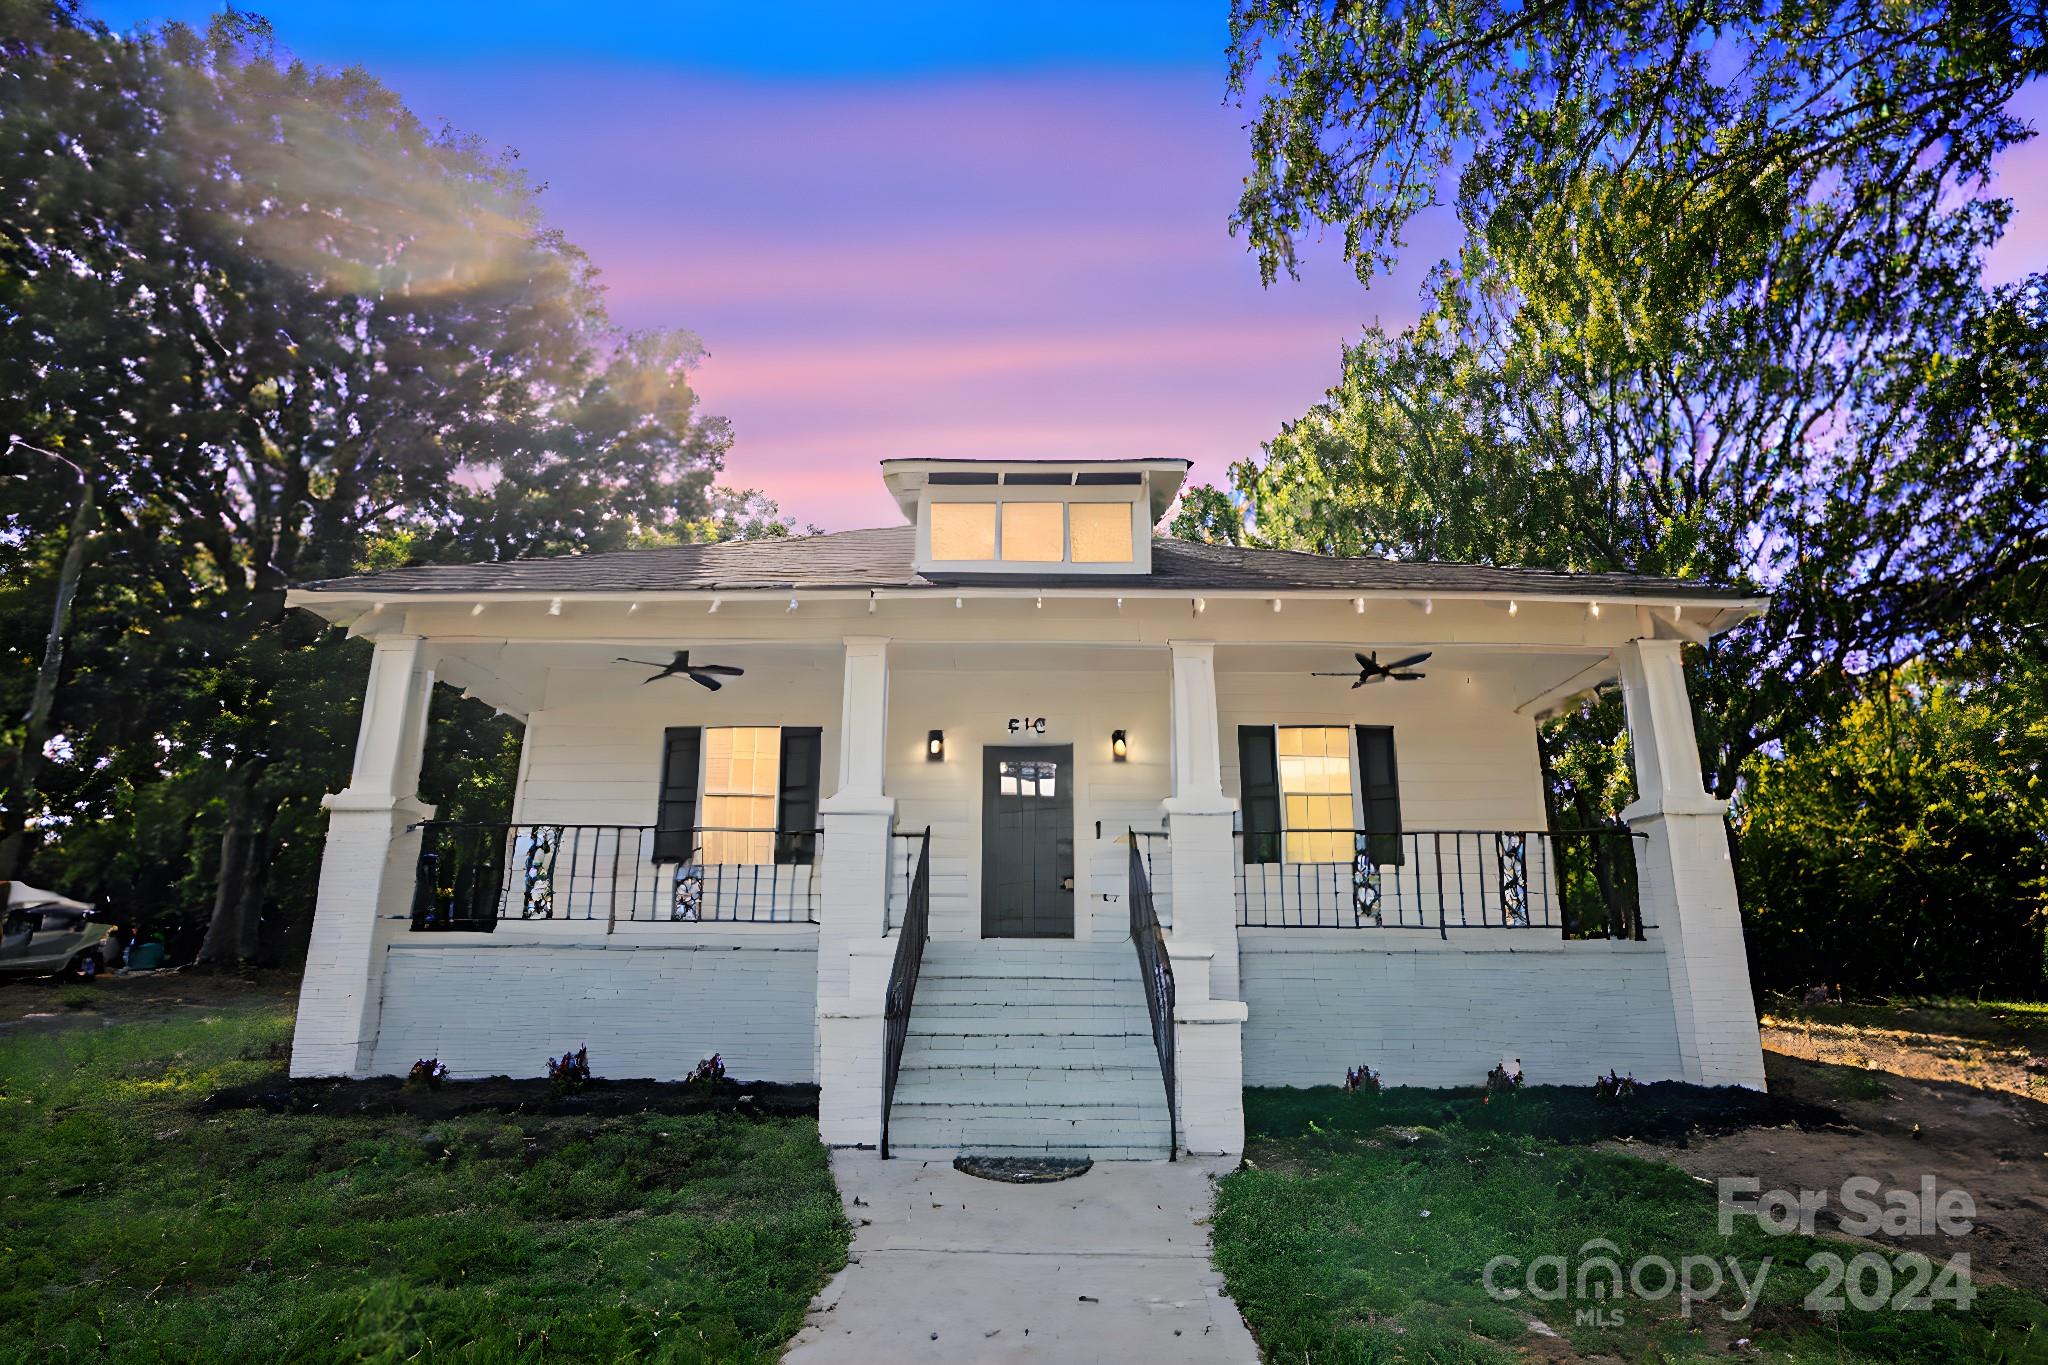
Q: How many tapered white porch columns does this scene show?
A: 4